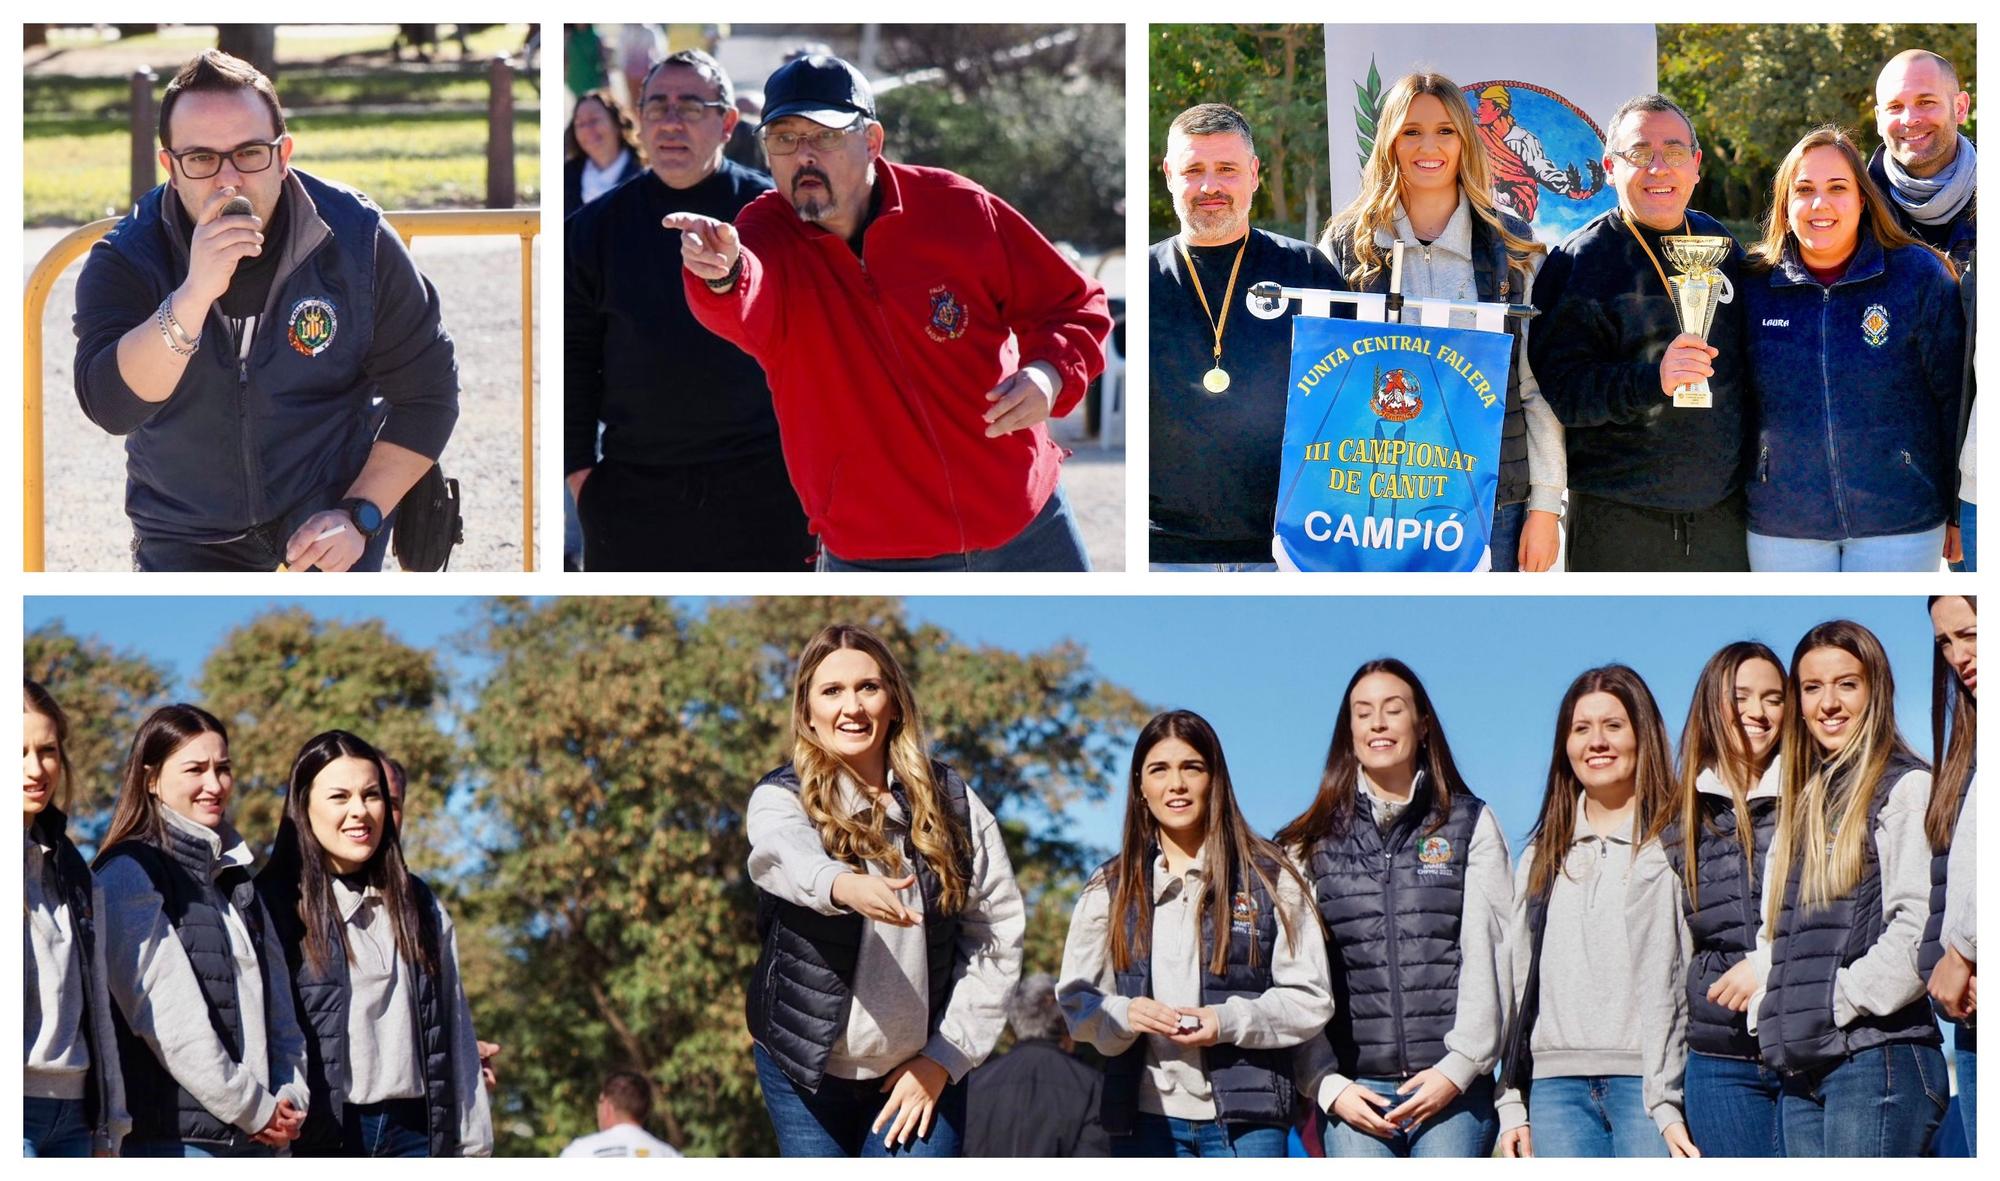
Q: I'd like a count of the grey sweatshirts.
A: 11